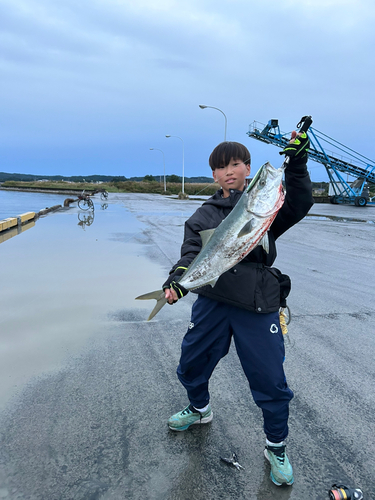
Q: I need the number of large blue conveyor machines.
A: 1